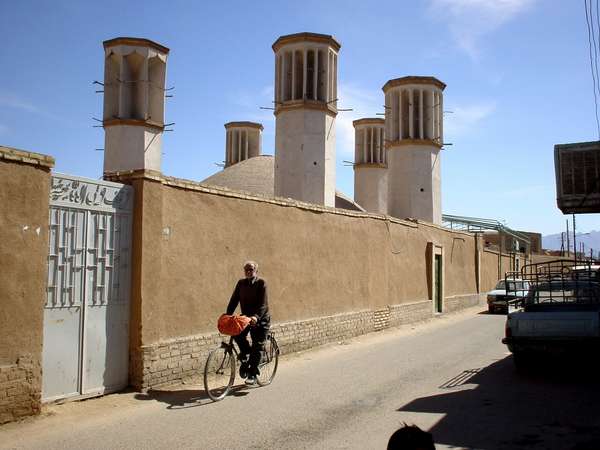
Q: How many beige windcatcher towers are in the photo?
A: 5